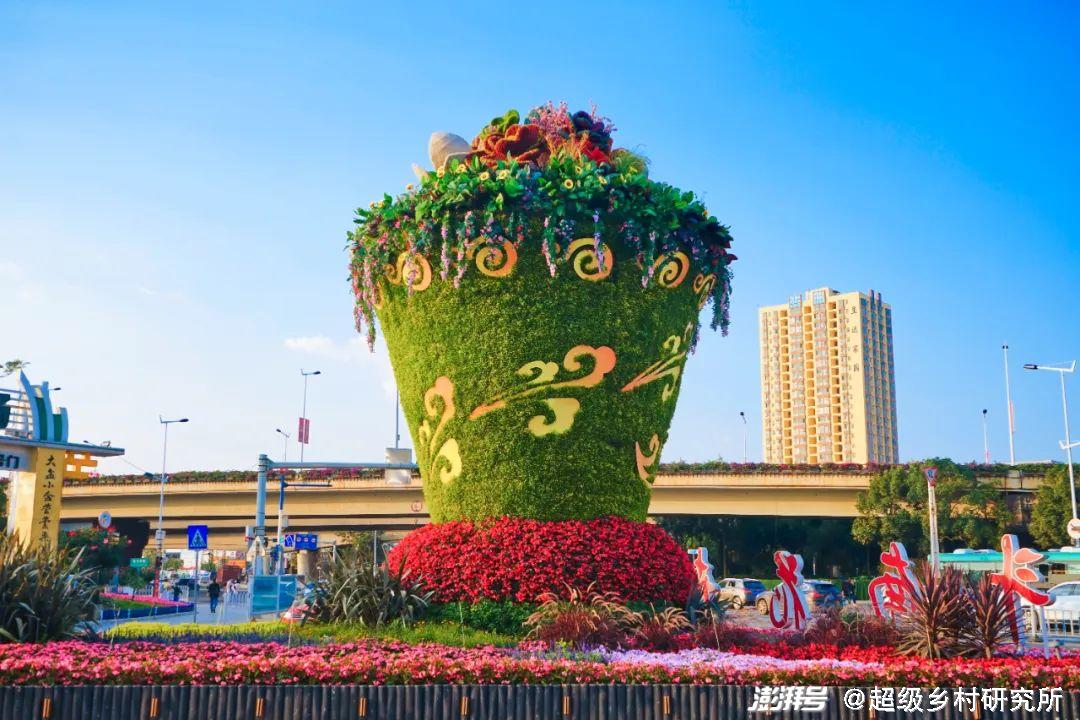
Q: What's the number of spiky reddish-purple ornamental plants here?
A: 2